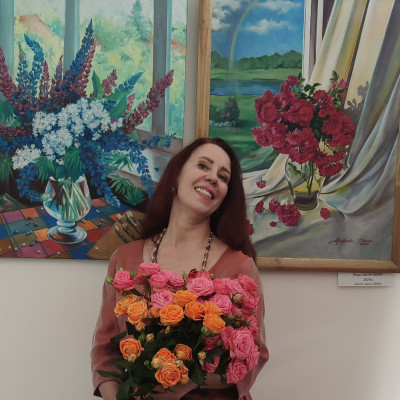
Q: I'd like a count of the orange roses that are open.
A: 11